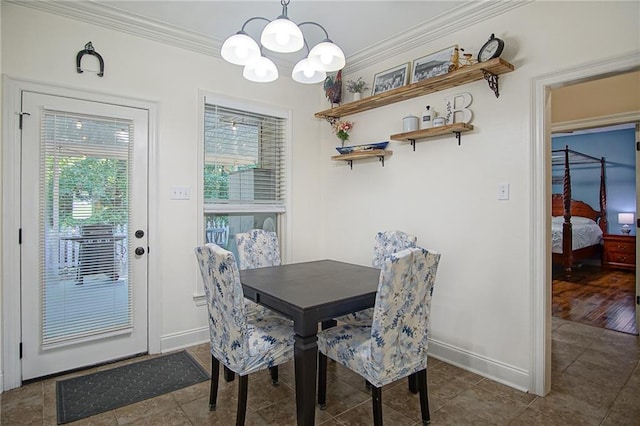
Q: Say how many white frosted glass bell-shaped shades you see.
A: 5